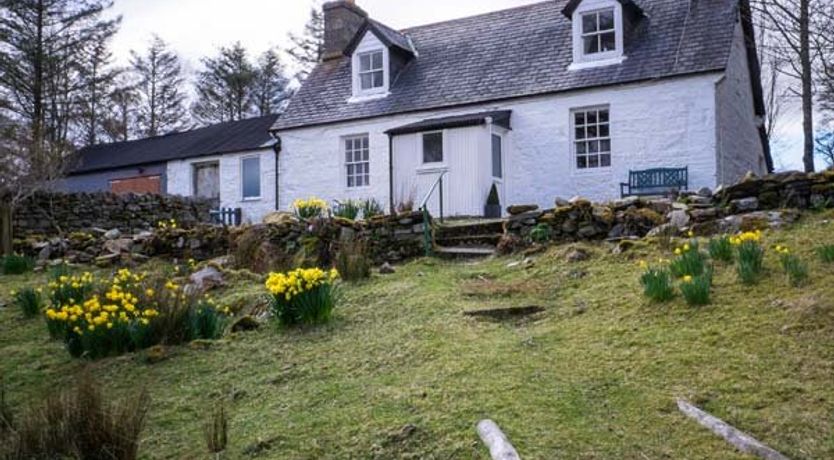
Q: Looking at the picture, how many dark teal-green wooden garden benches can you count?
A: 1